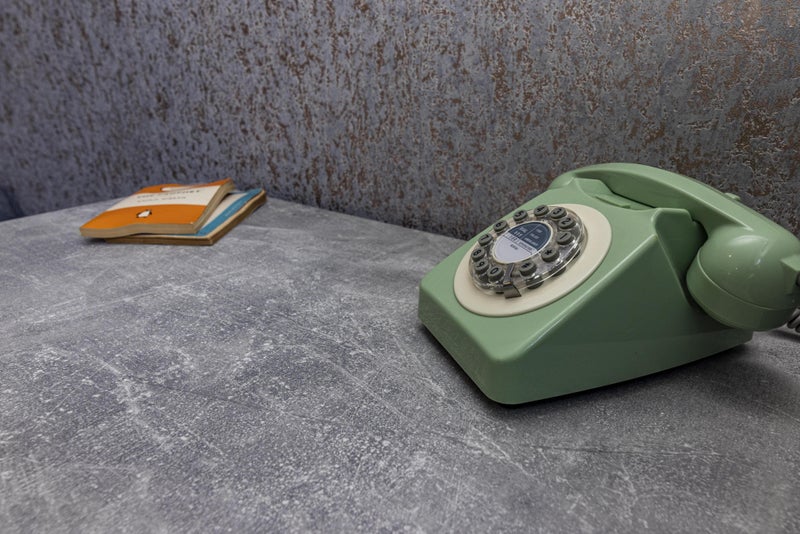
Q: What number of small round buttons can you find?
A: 12